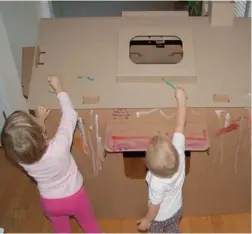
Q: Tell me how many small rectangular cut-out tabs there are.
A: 2